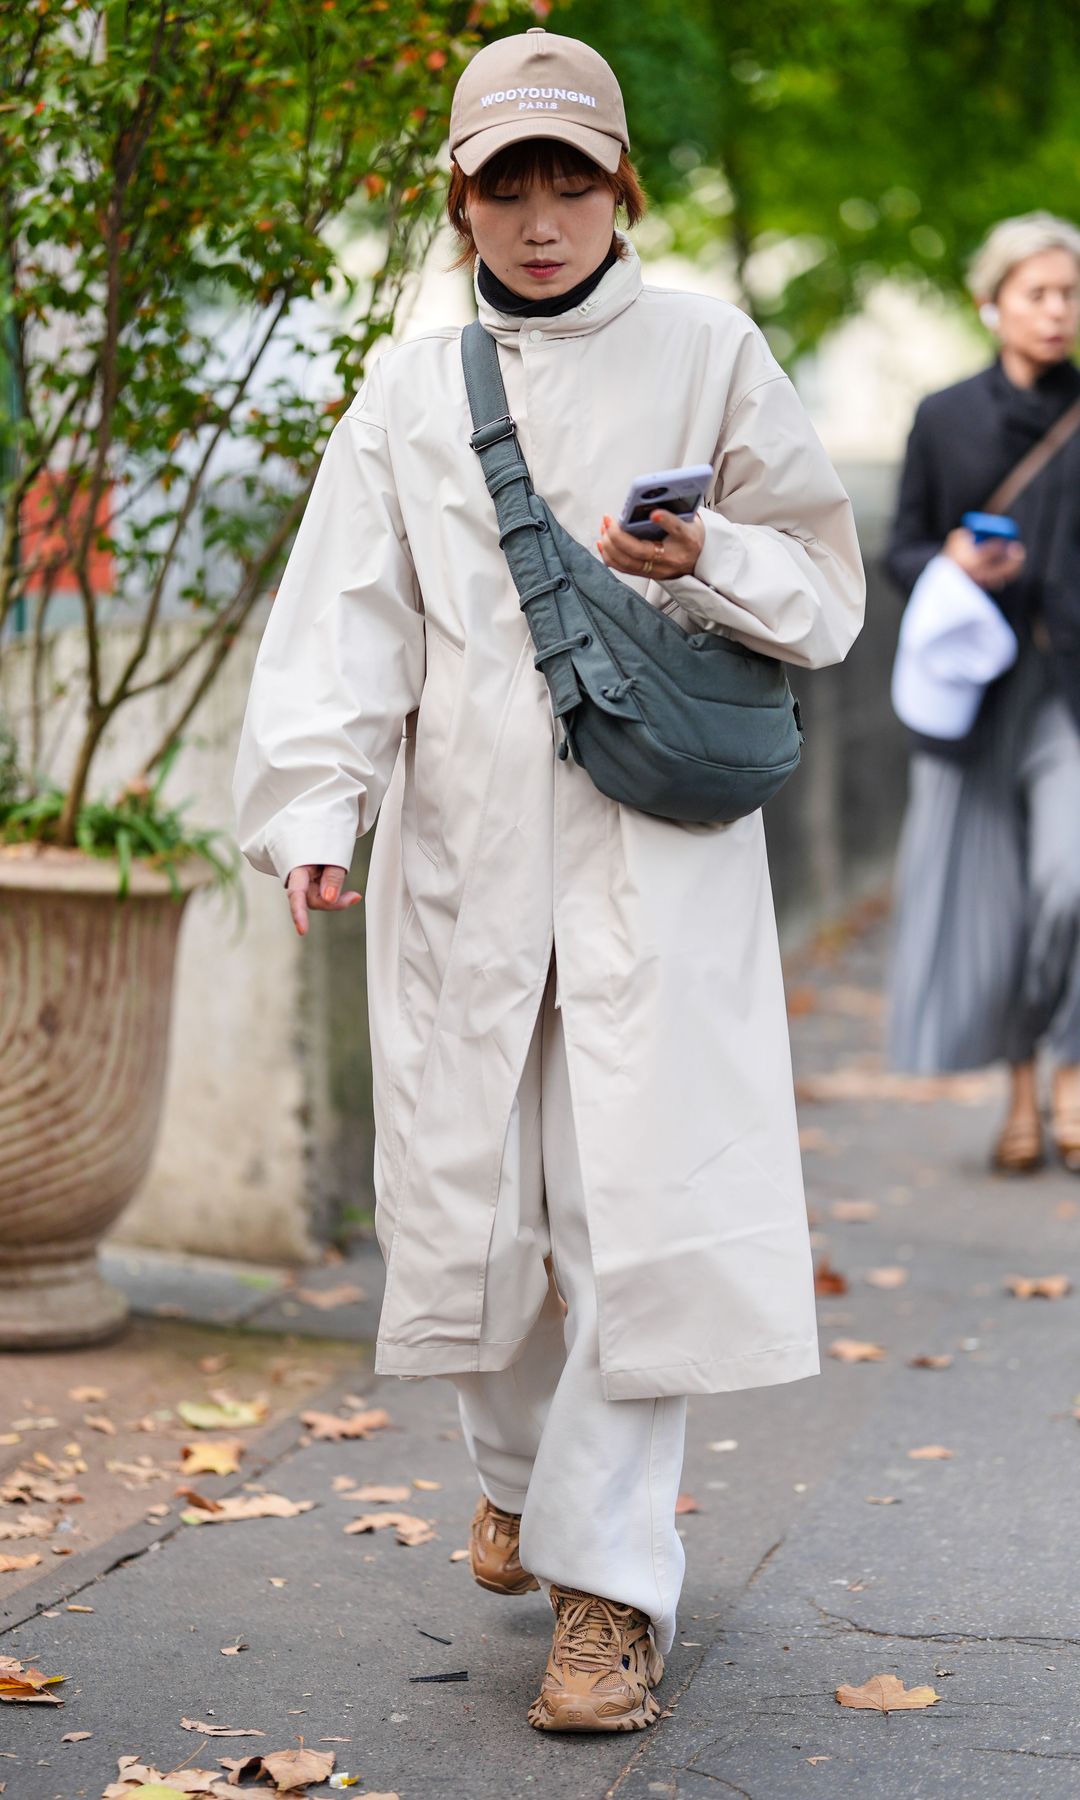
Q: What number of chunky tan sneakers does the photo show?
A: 2